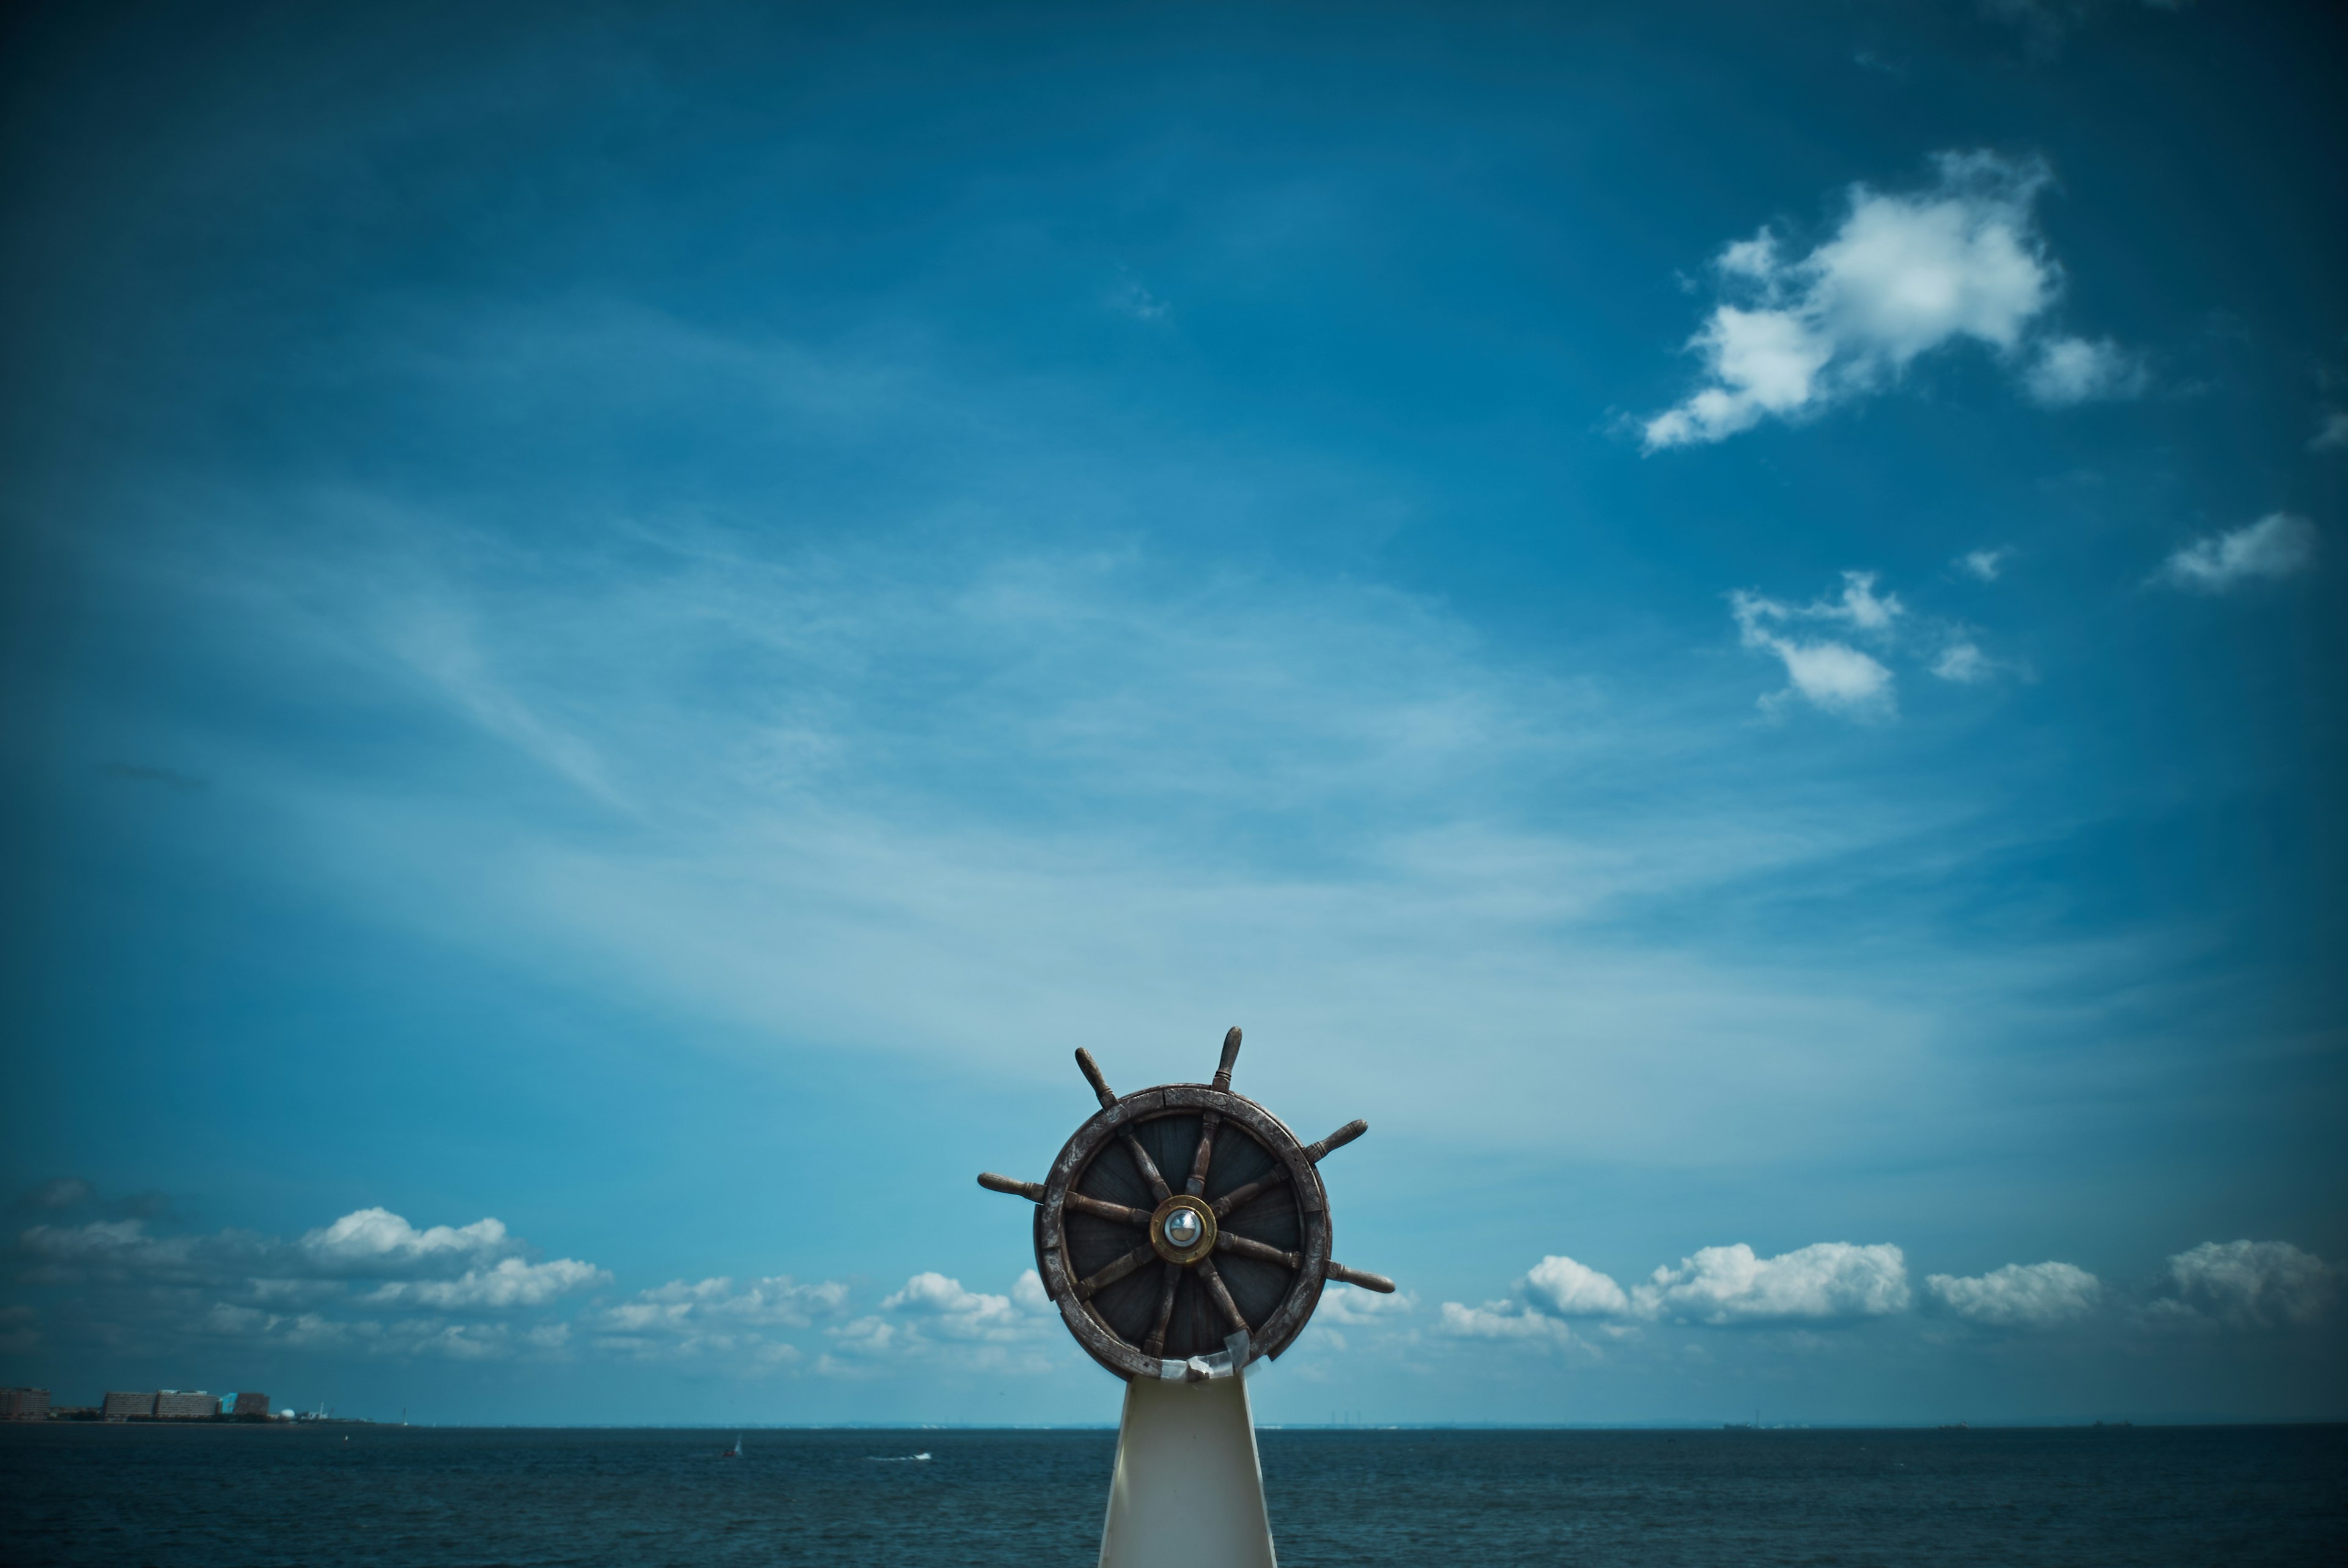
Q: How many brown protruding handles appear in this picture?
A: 5